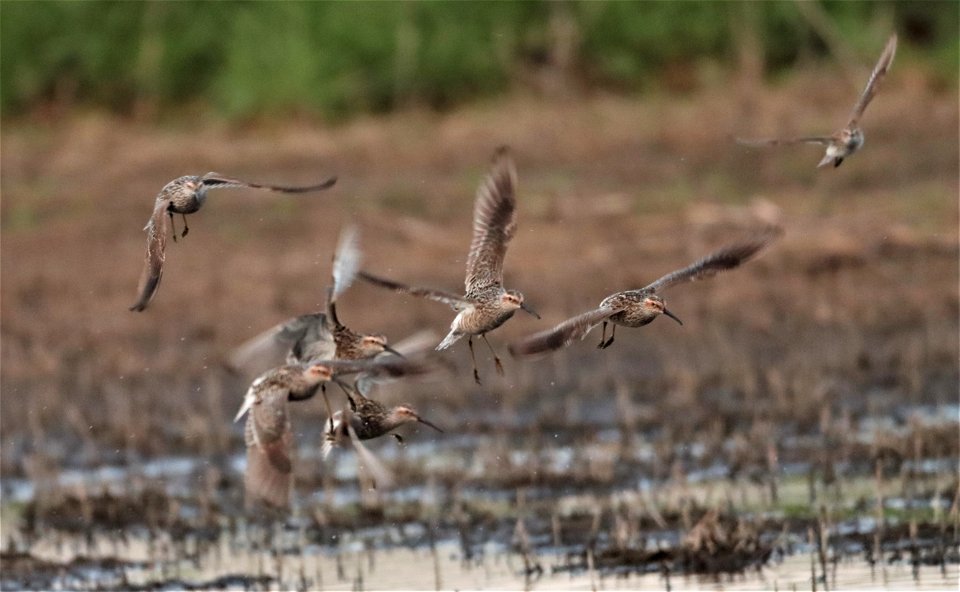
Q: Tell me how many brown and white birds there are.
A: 7